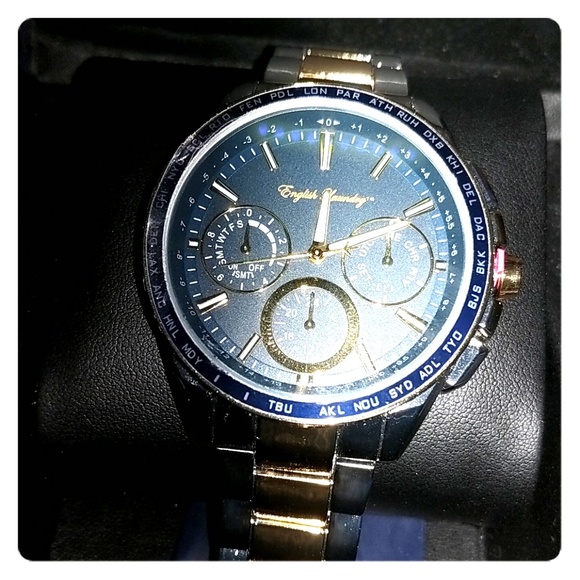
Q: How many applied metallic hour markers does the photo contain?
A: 12